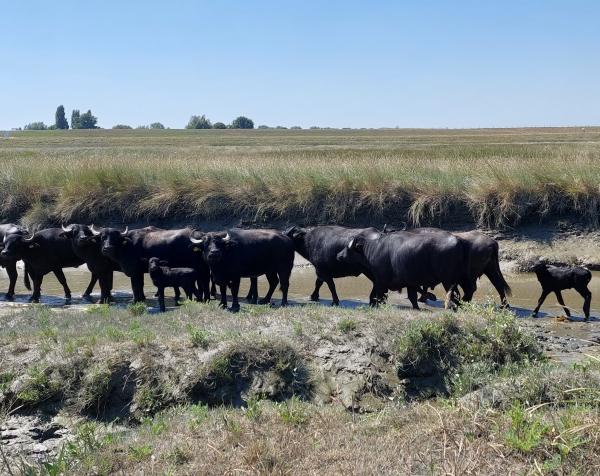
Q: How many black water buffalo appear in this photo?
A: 10